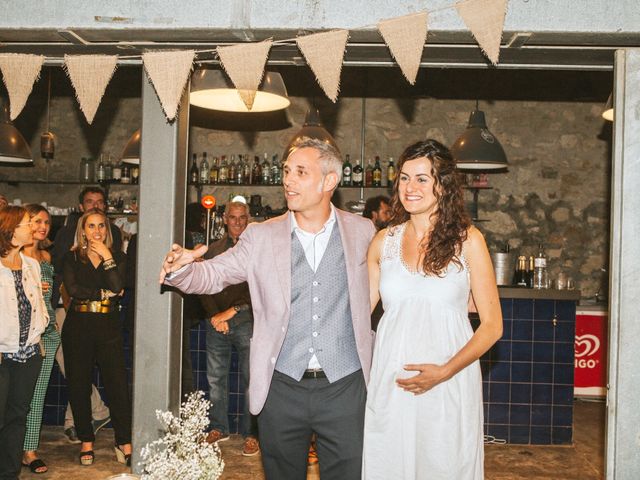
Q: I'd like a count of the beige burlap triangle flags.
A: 7